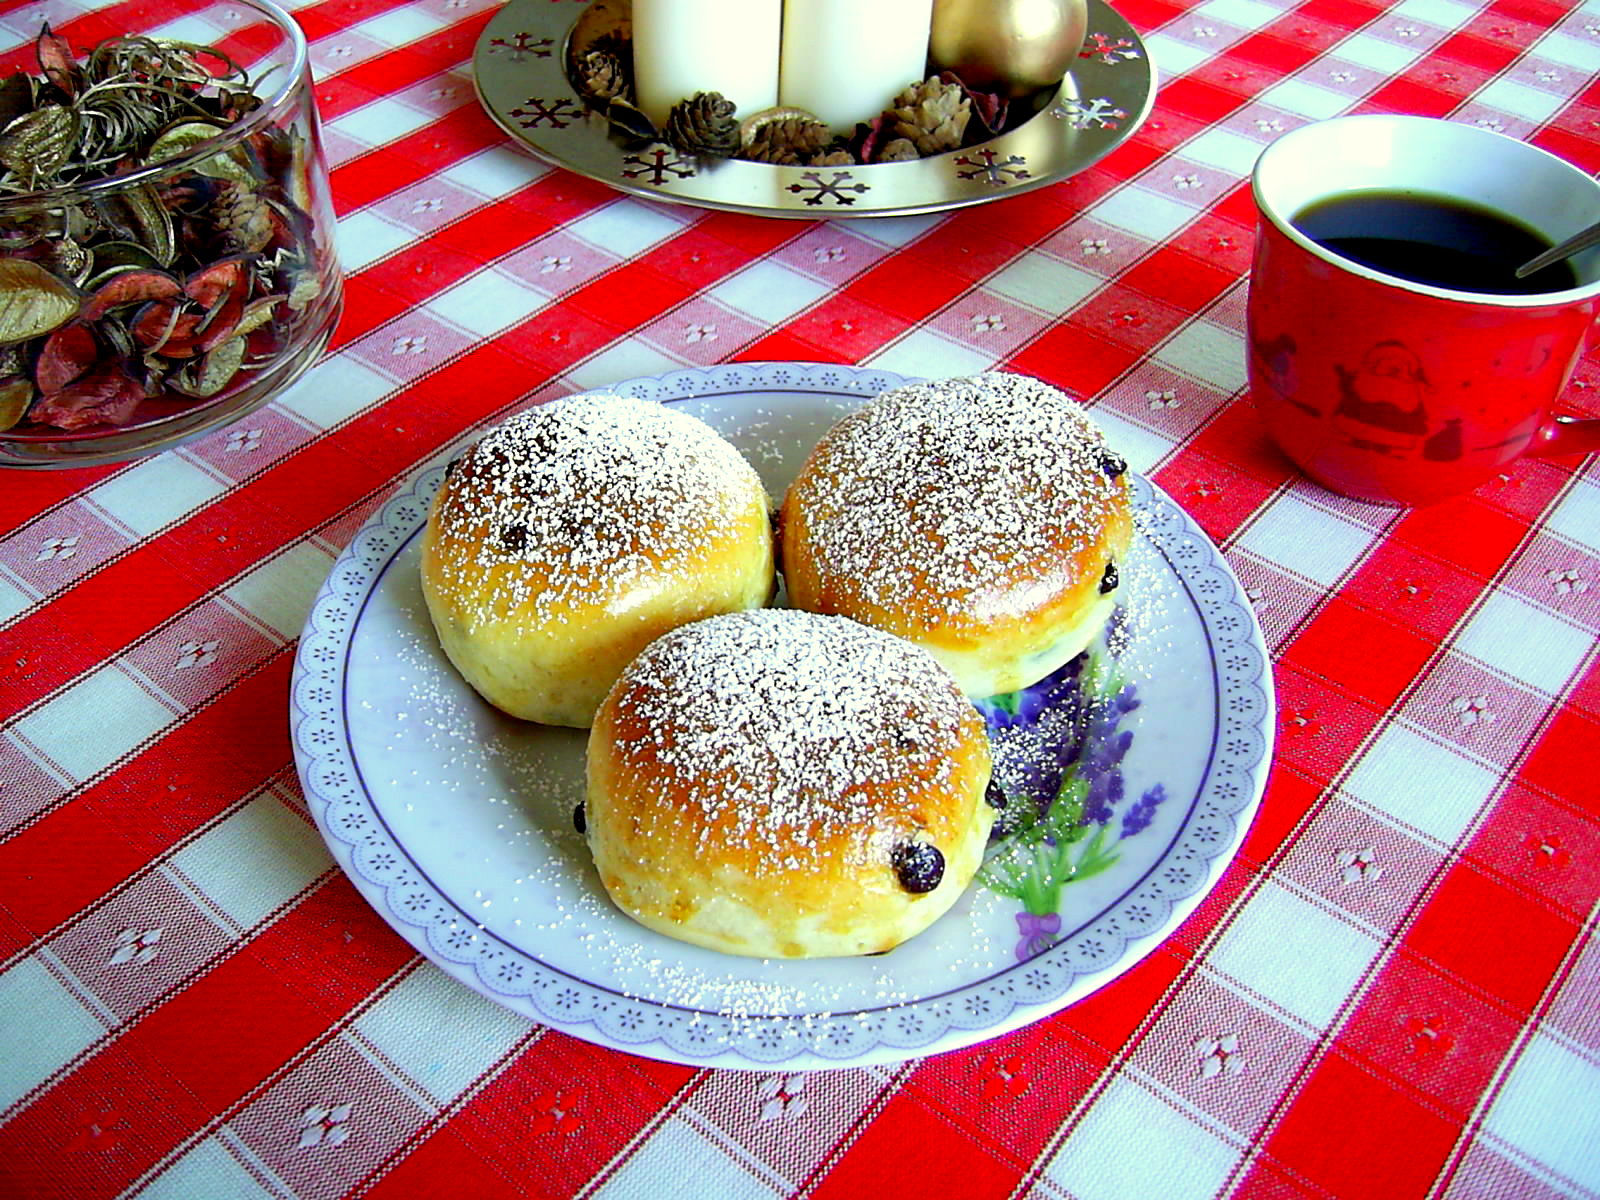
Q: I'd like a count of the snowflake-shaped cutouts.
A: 7